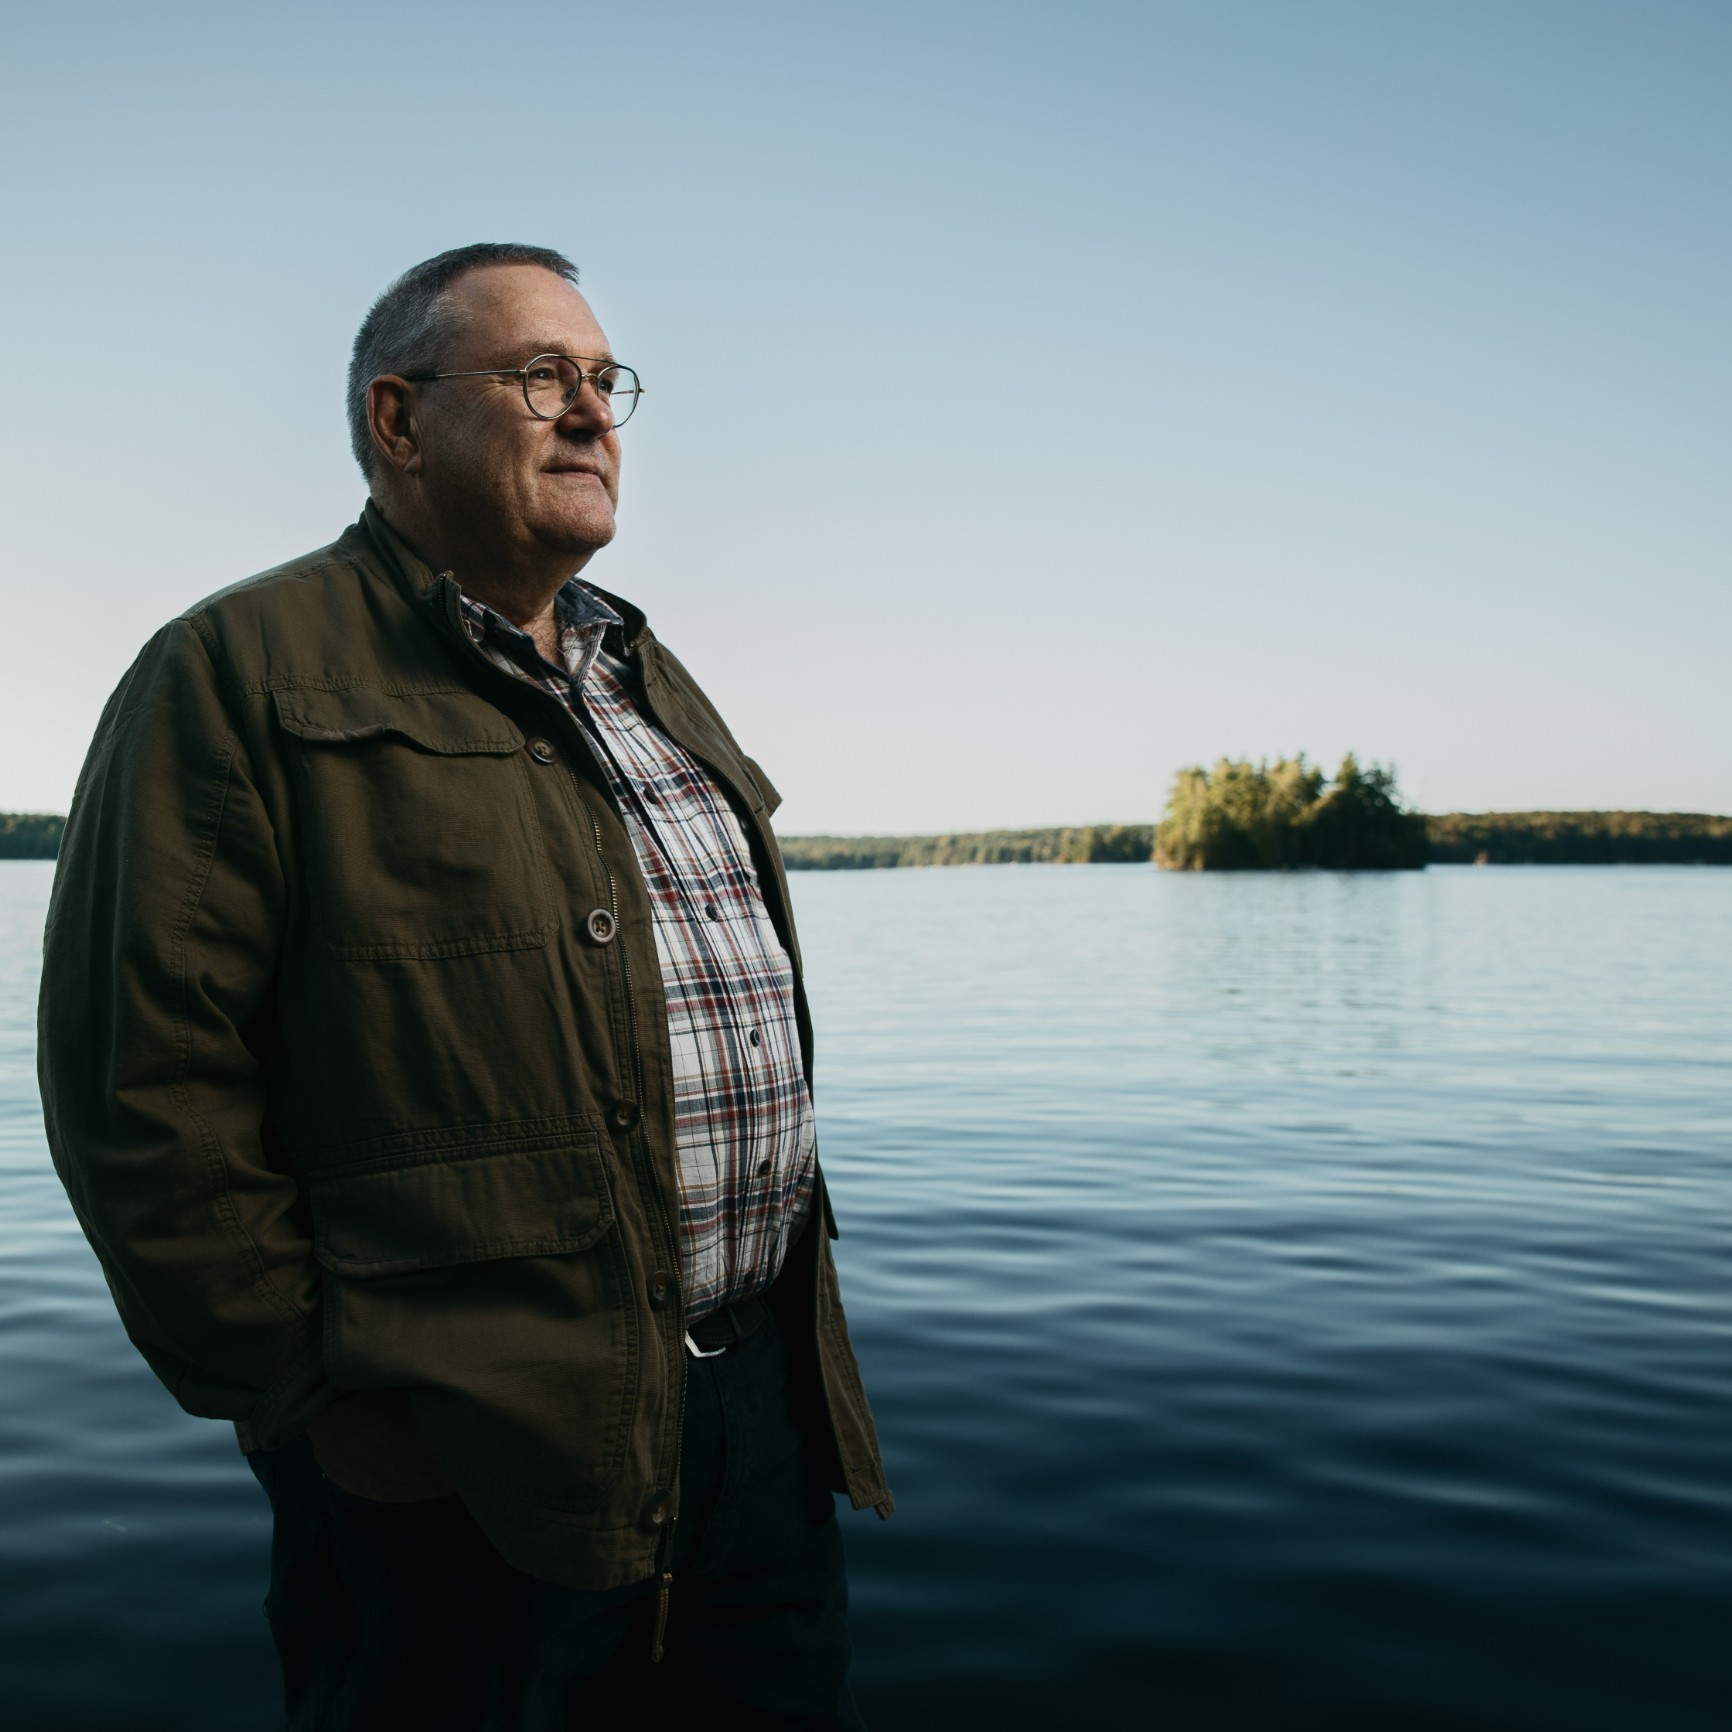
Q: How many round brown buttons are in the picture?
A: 5